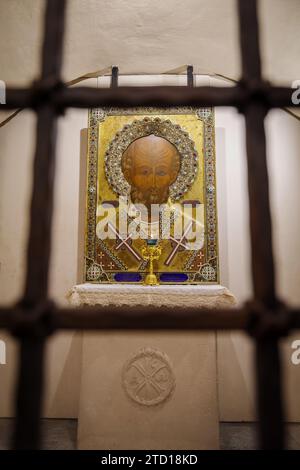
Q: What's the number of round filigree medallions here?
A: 4